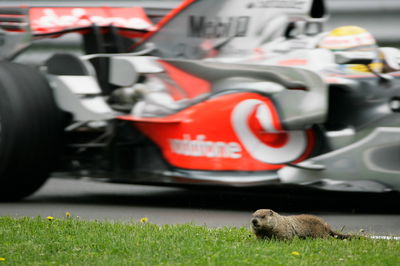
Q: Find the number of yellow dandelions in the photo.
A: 5